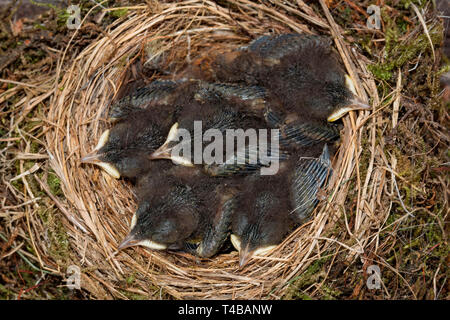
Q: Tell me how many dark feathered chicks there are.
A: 5